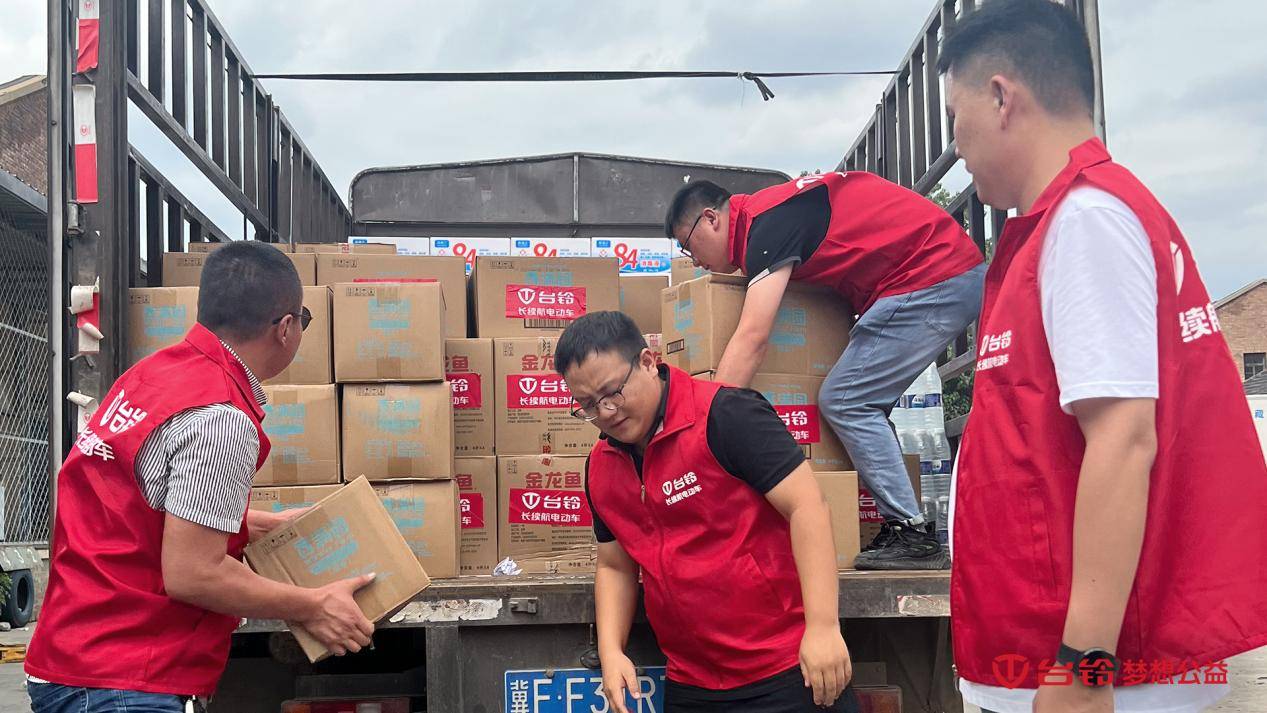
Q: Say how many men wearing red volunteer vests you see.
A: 4